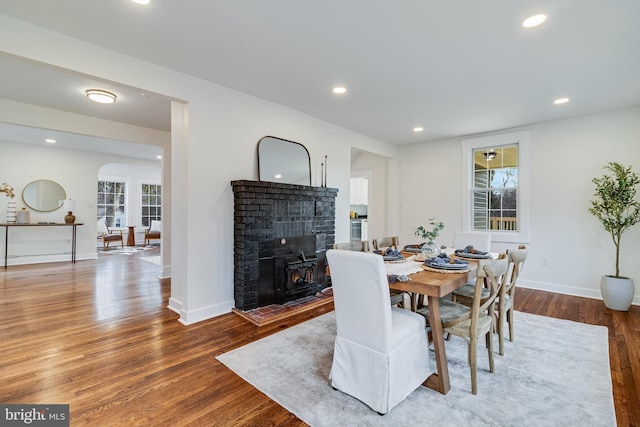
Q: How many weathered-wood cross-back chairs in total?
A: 4